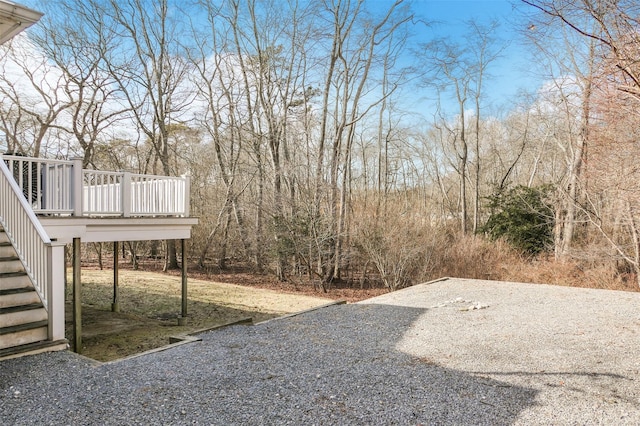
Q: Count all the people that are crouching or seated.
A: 0